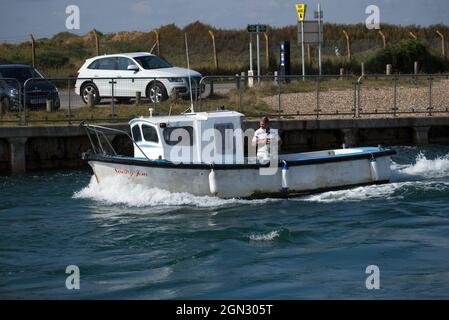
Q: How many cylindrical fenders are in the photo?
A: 3